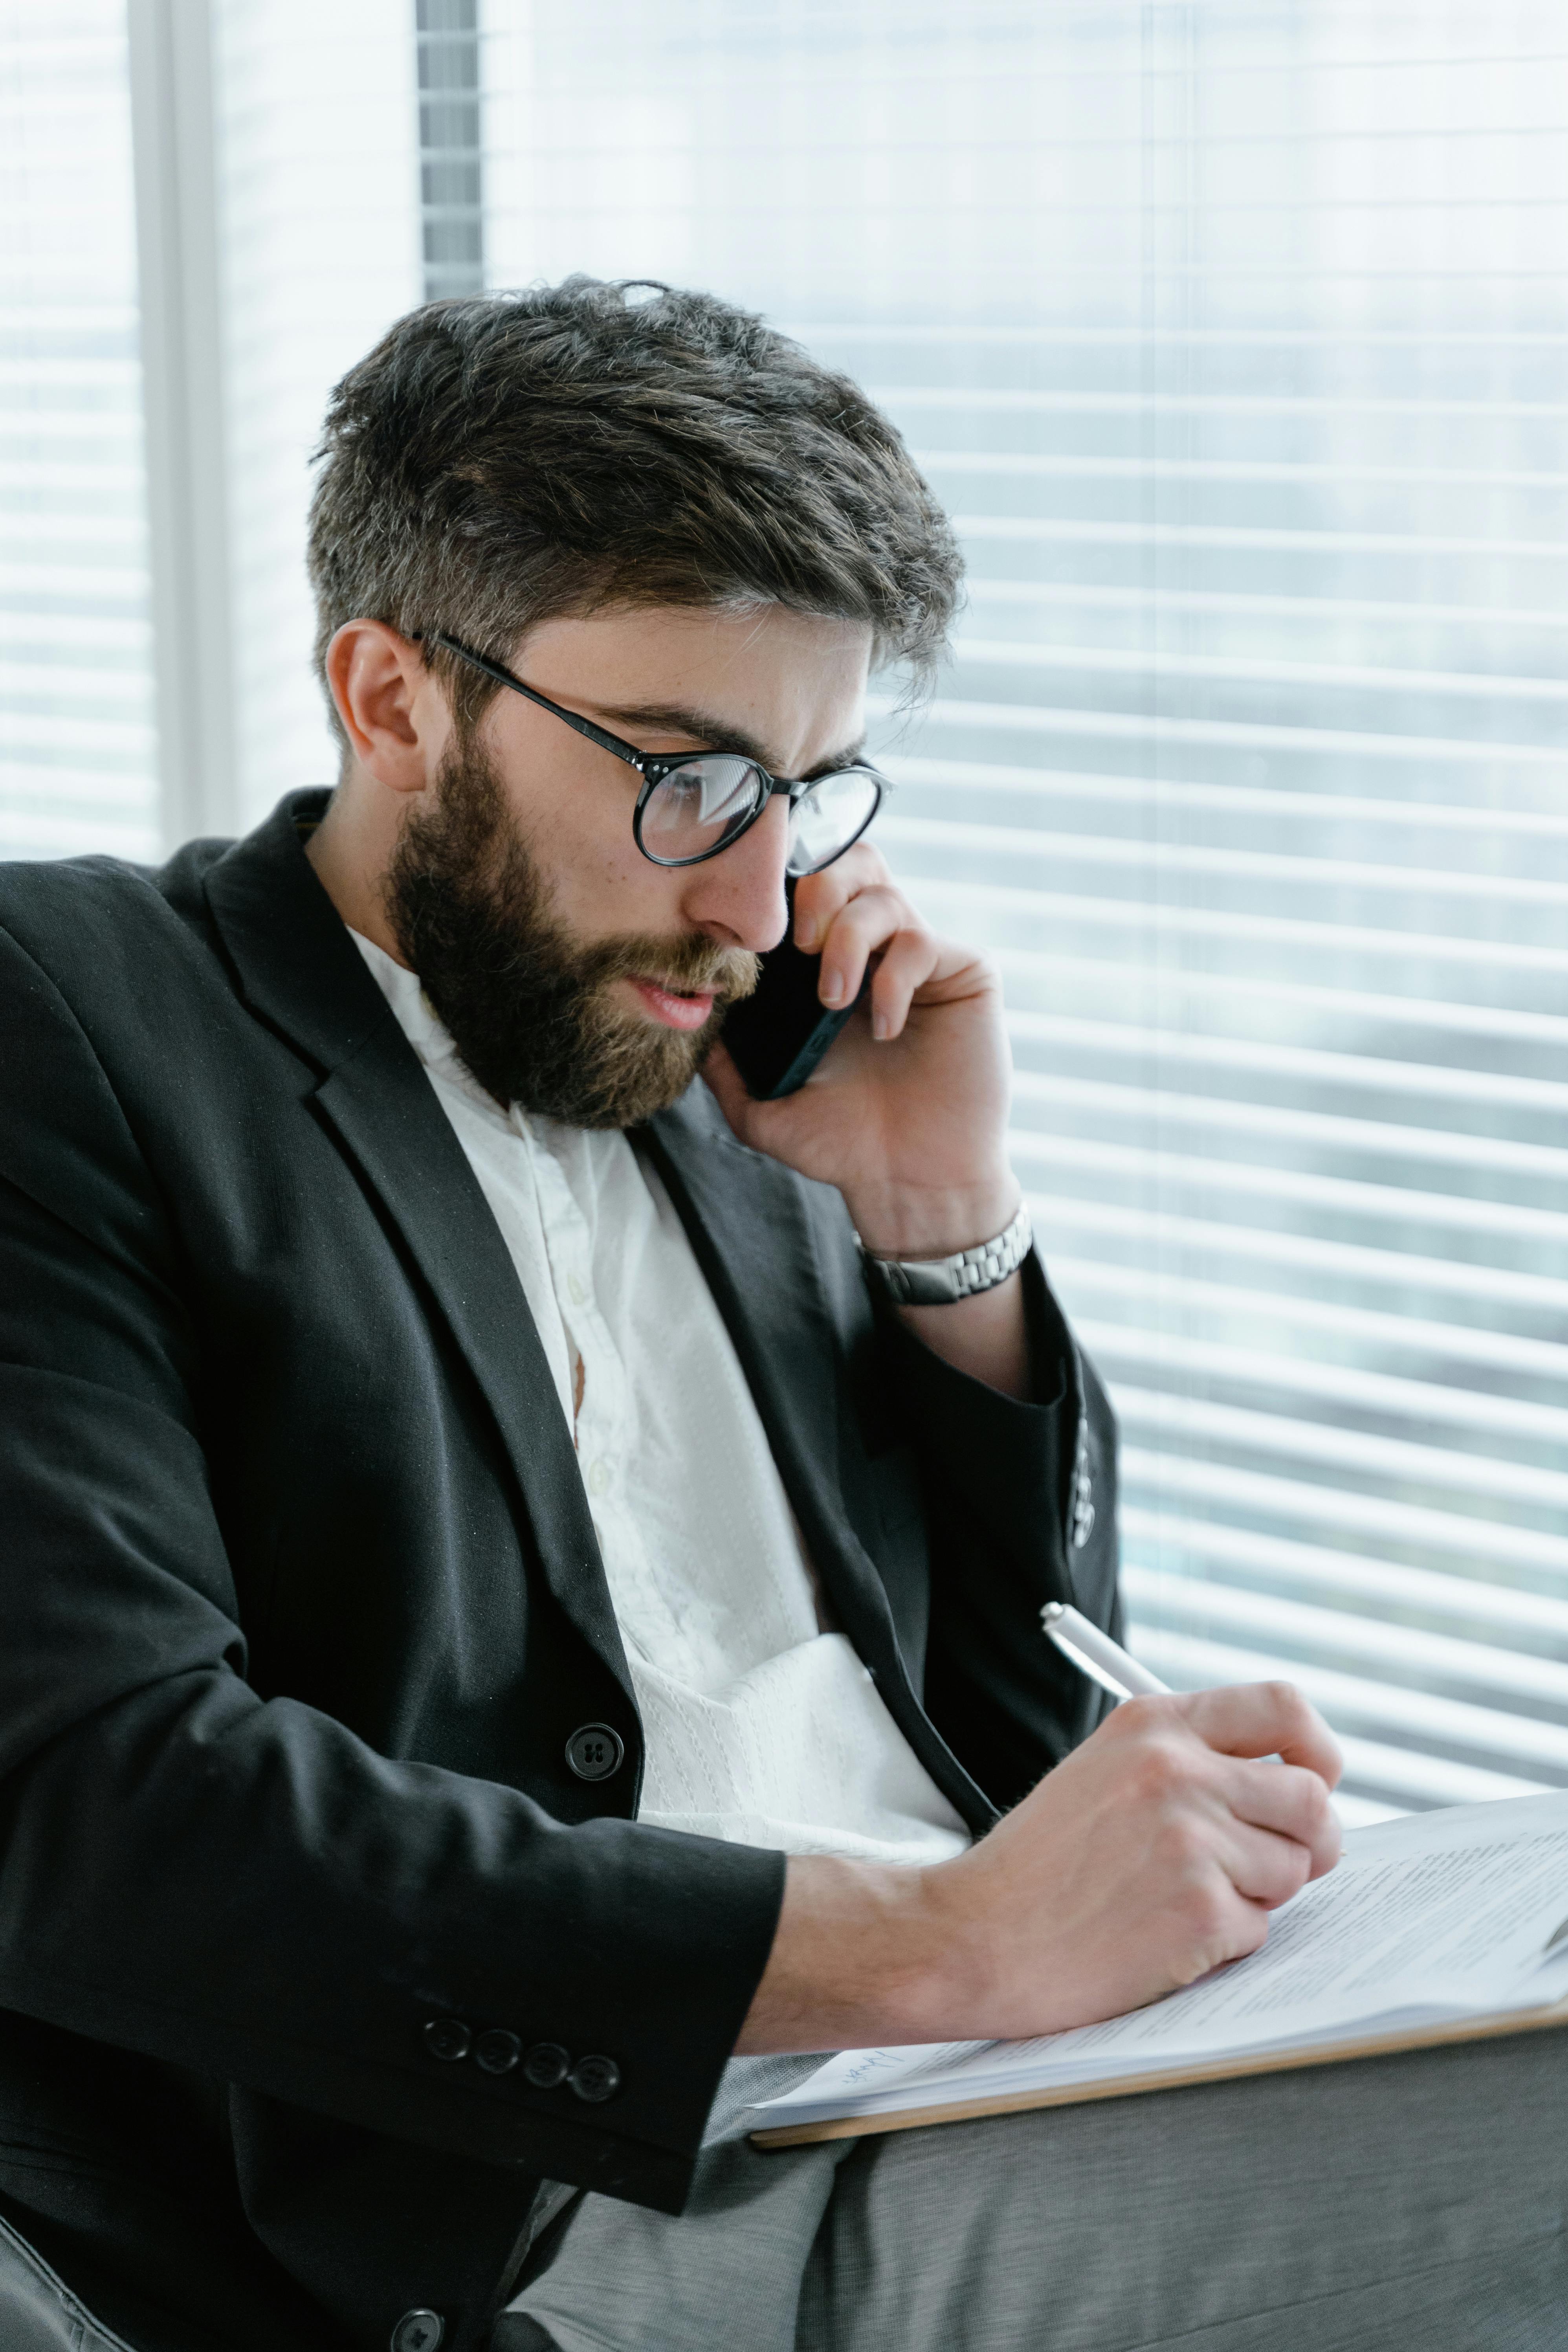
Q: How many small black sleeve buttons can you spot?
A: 4